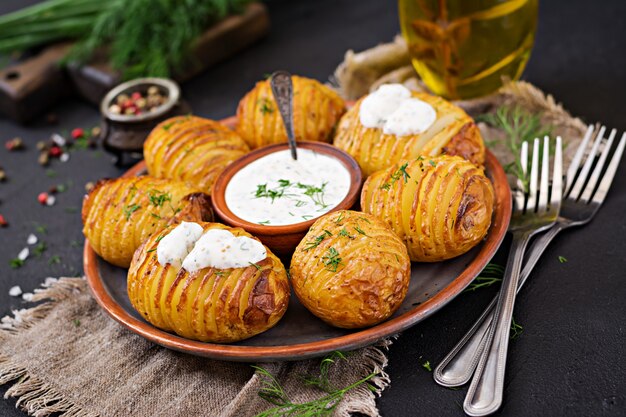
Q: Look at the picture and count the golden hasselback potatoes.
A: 7